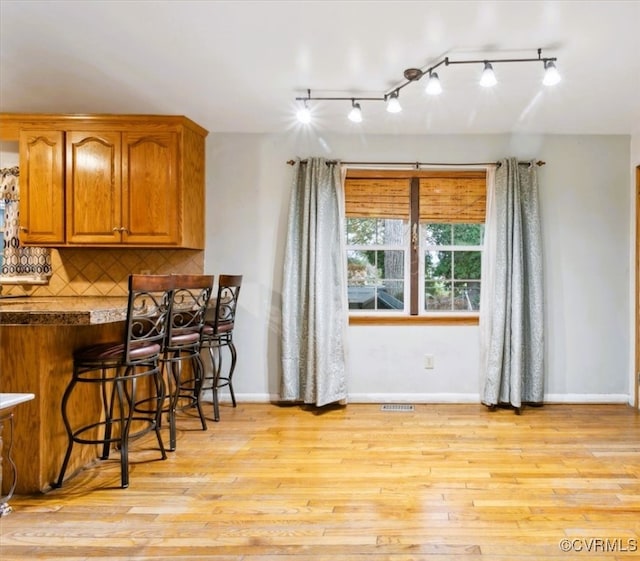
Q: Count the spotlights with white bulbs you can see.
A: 6